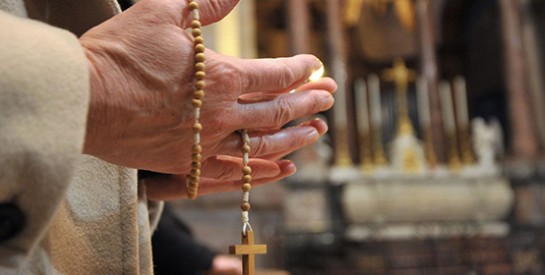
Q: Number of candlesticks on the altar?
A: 6